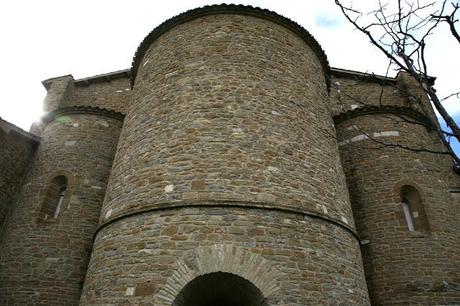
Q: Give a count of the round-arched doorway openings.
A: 1